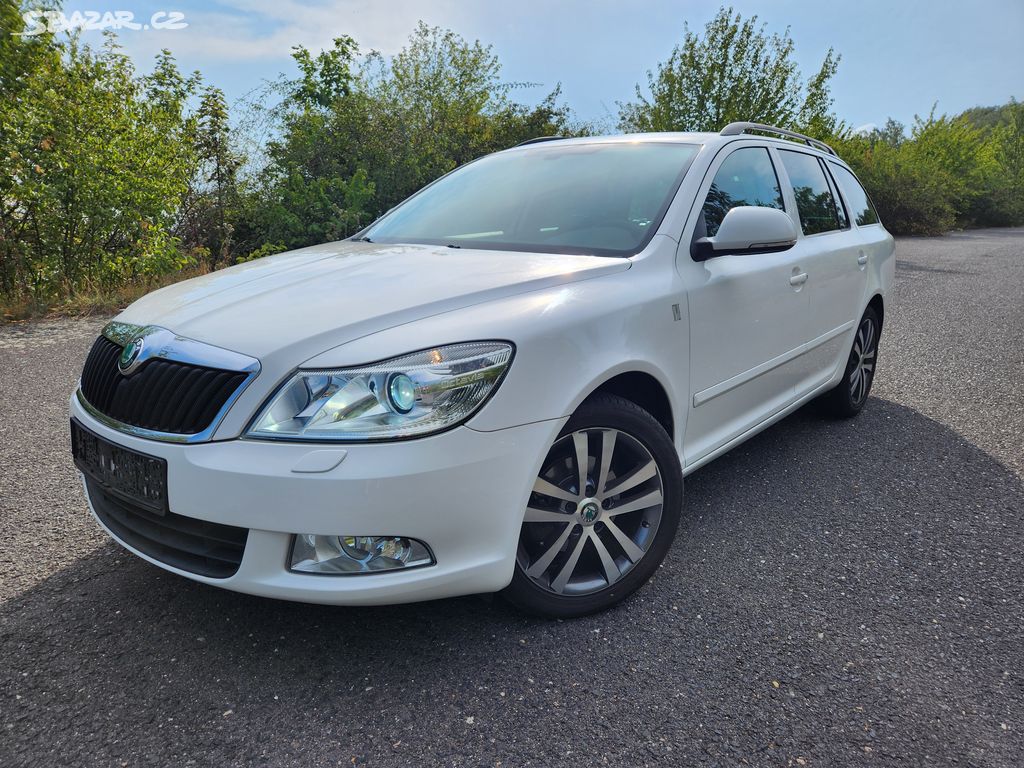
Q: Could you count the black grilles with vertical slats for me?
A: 1